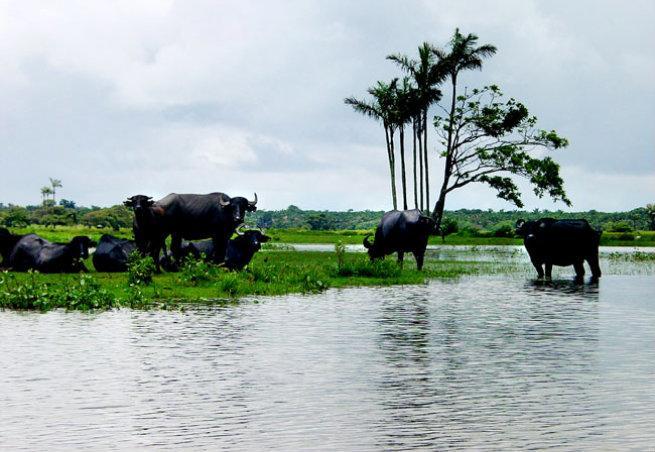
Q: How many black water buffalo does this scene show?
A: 8